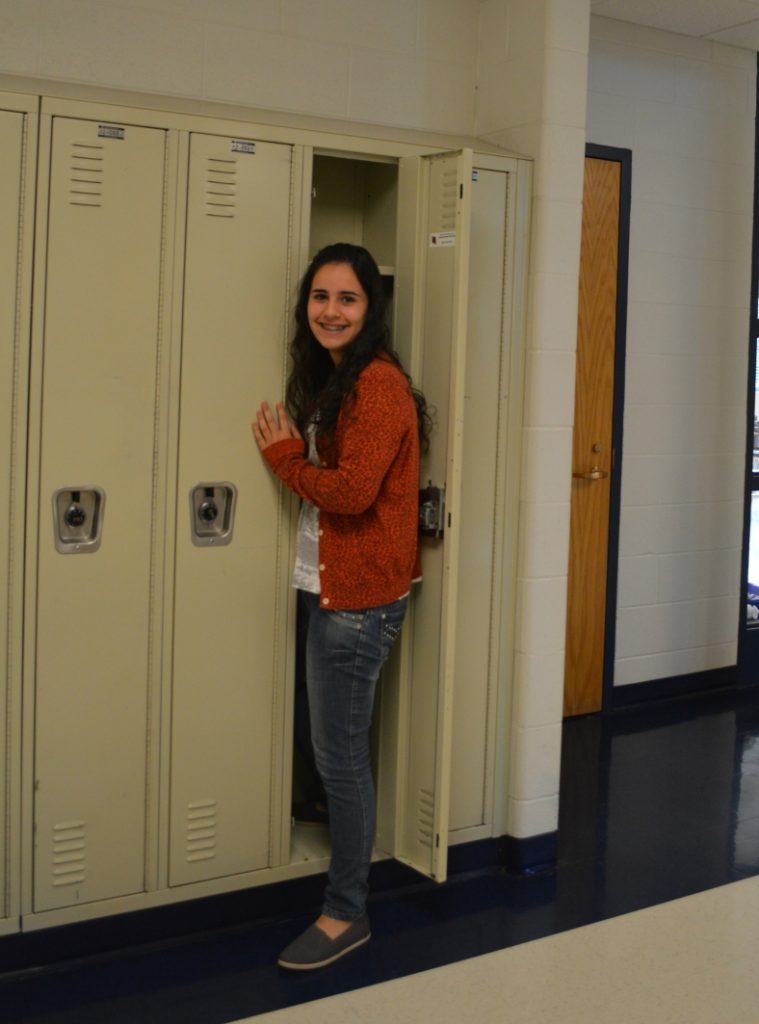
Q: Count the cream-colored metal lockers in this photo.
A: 5